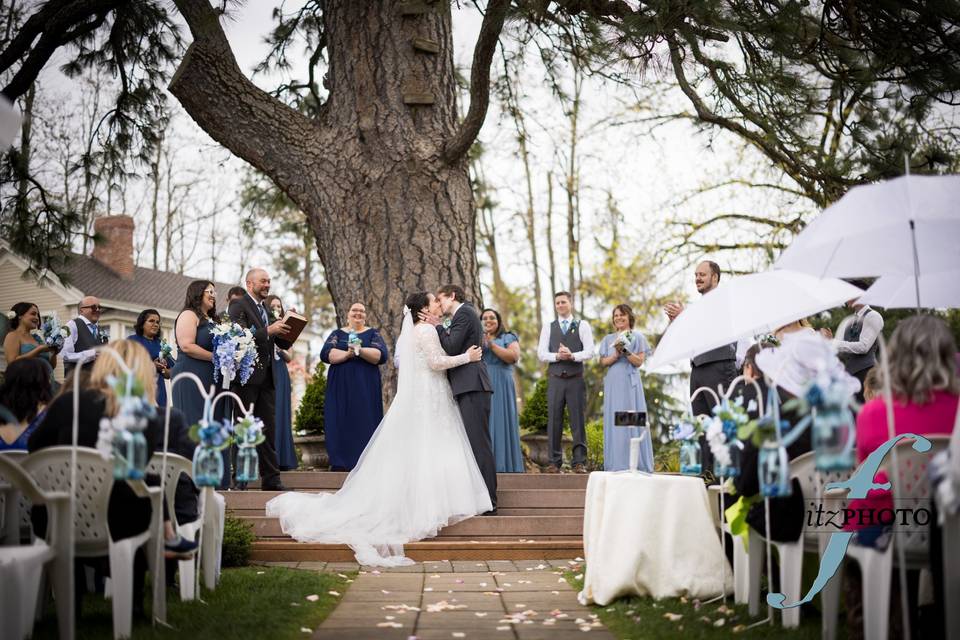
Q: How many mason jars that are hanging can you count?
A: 7